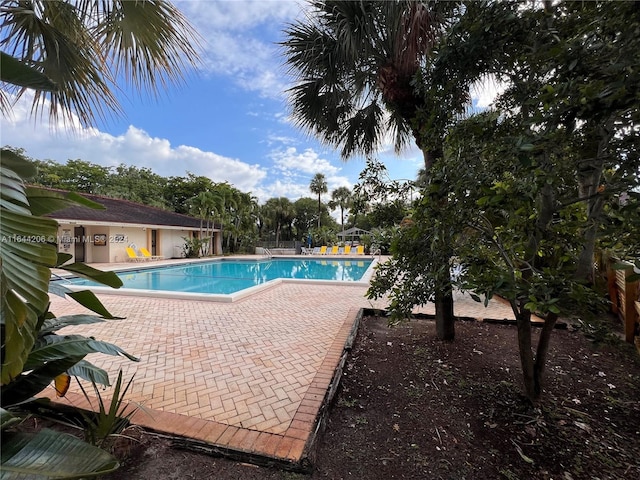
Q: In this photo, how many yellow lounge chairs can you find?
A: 6